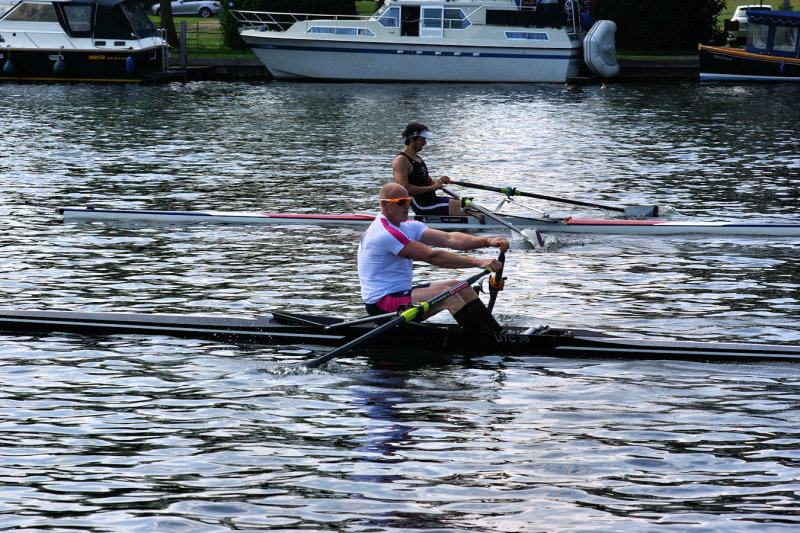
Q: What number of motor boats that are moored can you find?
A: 3